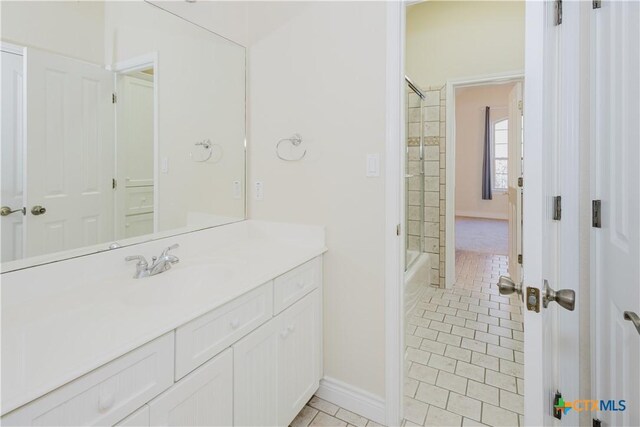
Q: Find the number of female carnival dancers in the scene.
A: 0